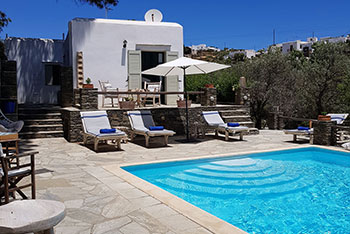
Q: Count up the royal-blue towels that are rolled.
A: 4